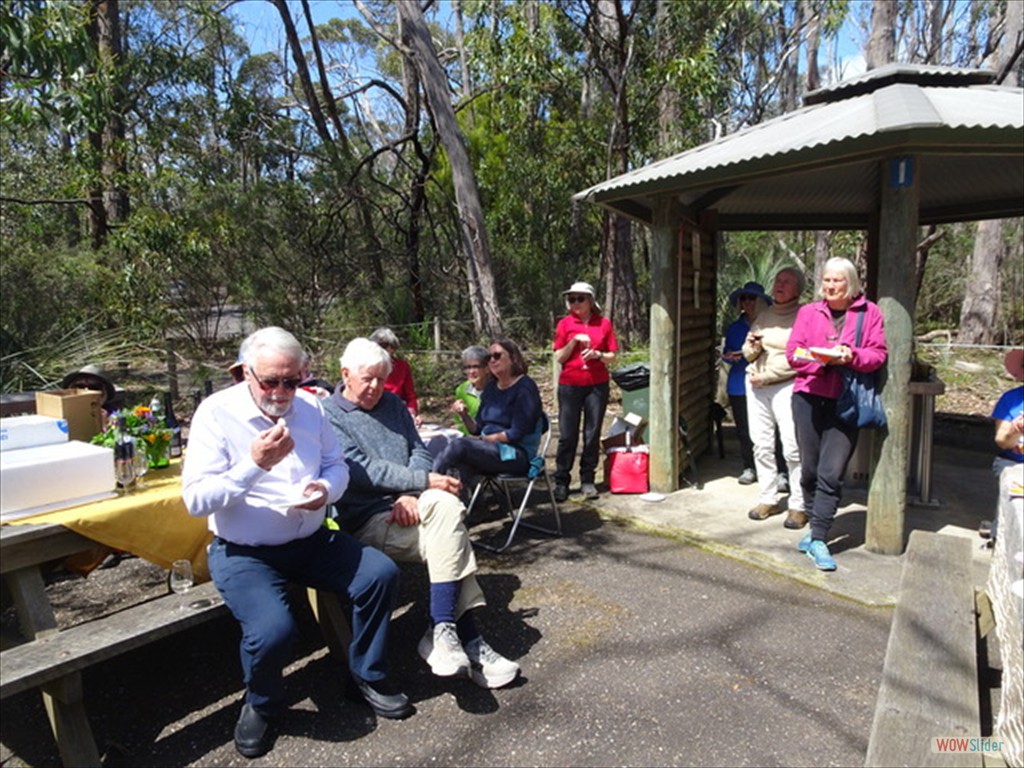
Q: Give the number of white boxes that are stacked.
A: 2